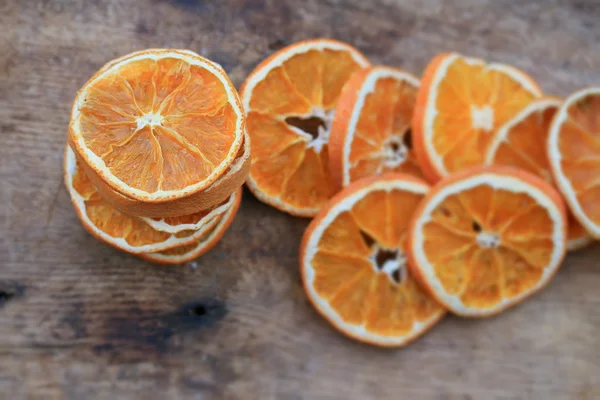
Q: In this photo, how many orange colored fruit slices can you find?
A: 12